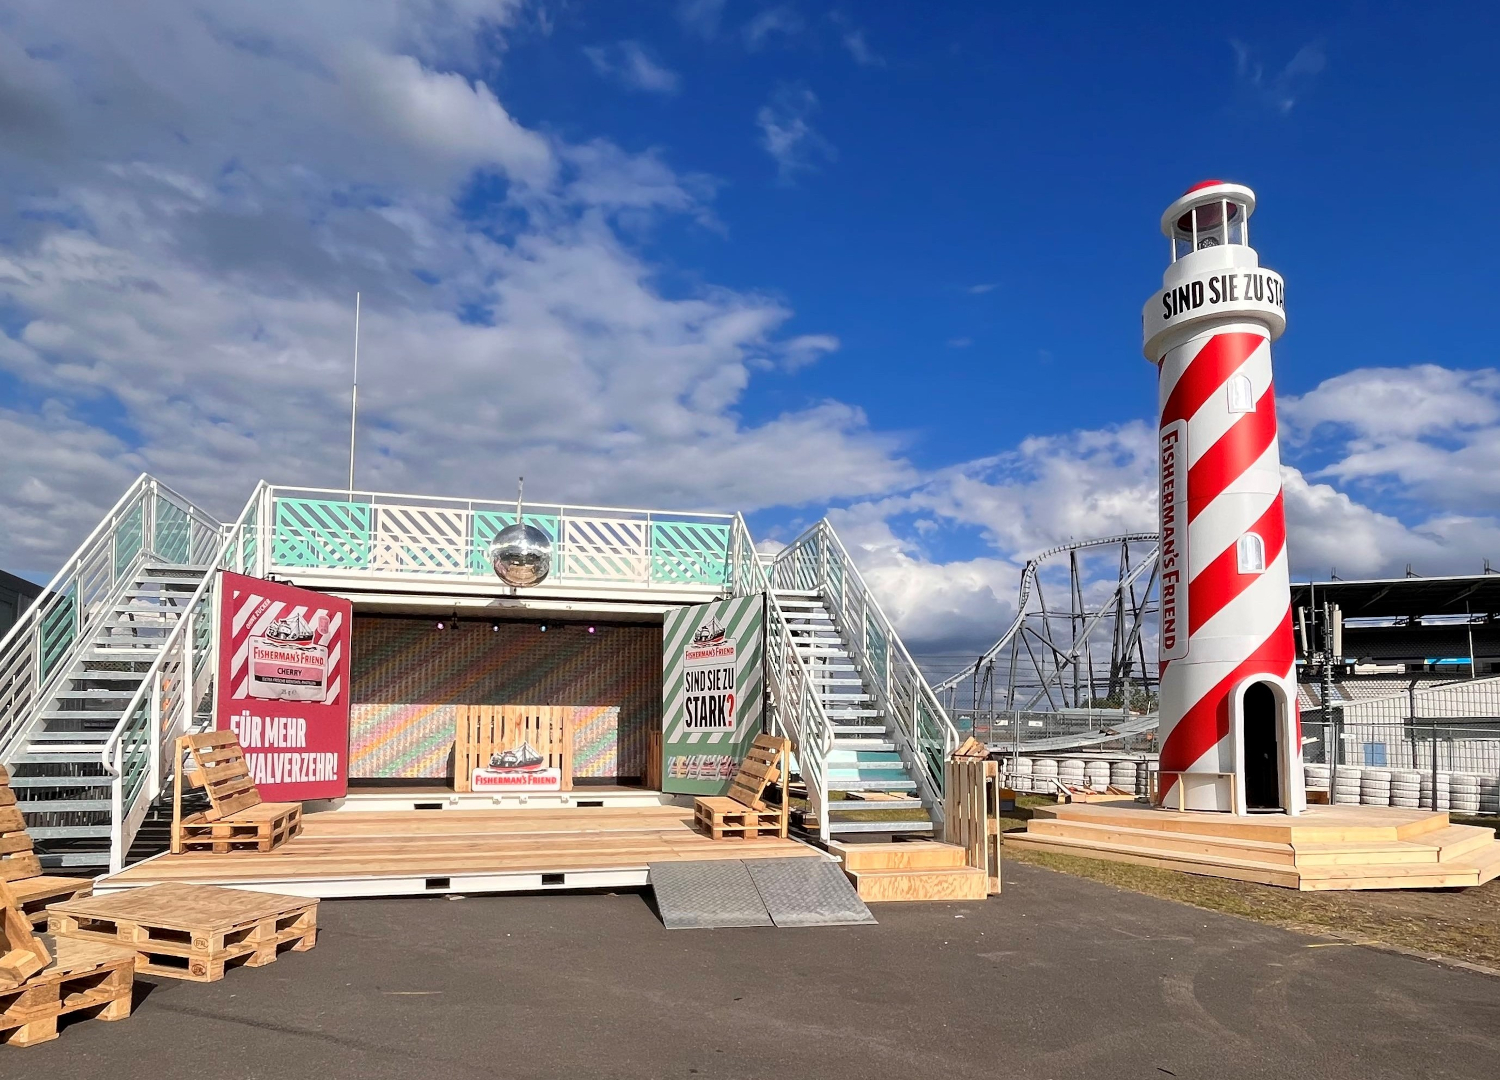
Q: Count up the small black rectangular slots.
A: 4